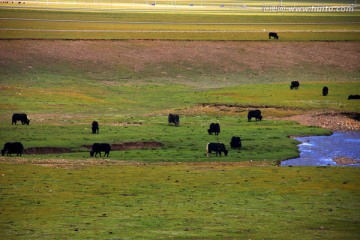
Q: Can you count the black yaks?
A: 13